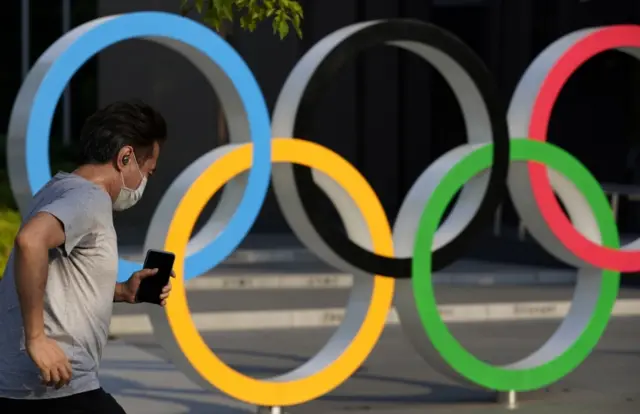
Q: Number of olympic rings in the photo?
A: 5